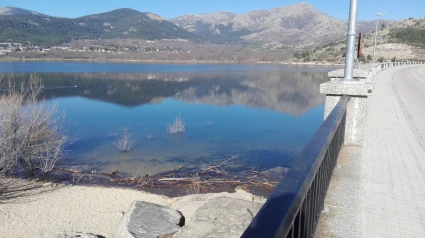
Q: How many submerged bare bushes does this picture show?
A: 2